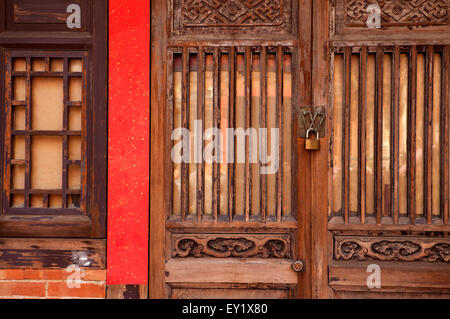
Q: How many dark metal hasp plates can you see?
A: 2